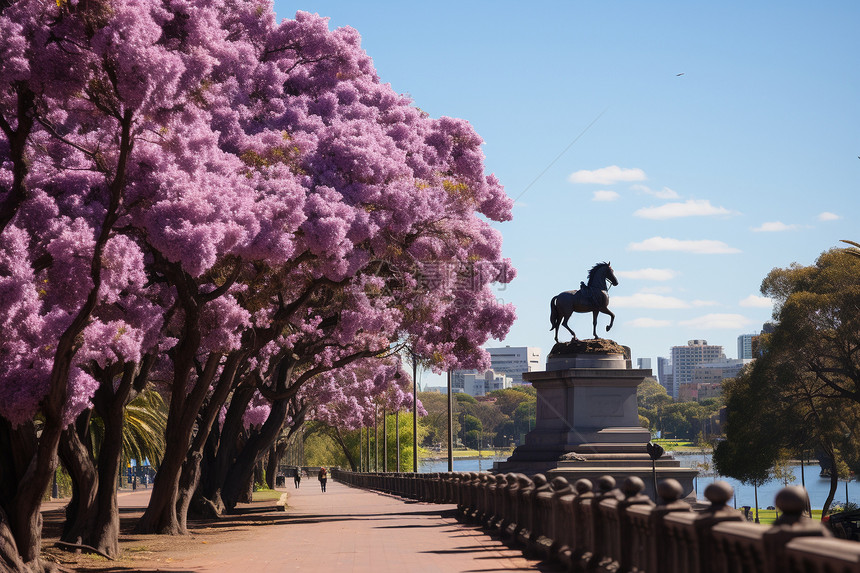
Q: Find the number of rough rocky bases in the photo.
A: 1